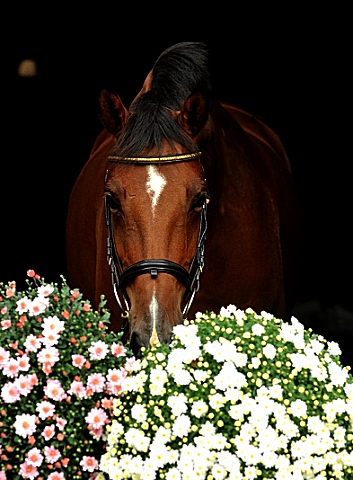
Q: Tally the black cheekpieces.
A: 2